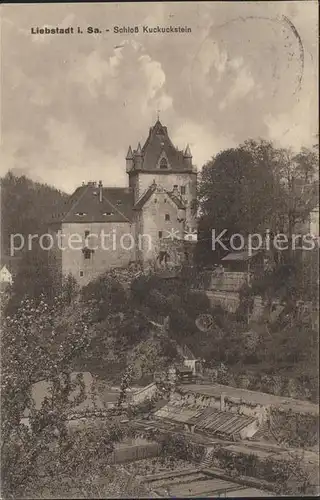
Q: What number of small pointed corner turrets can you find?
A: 3